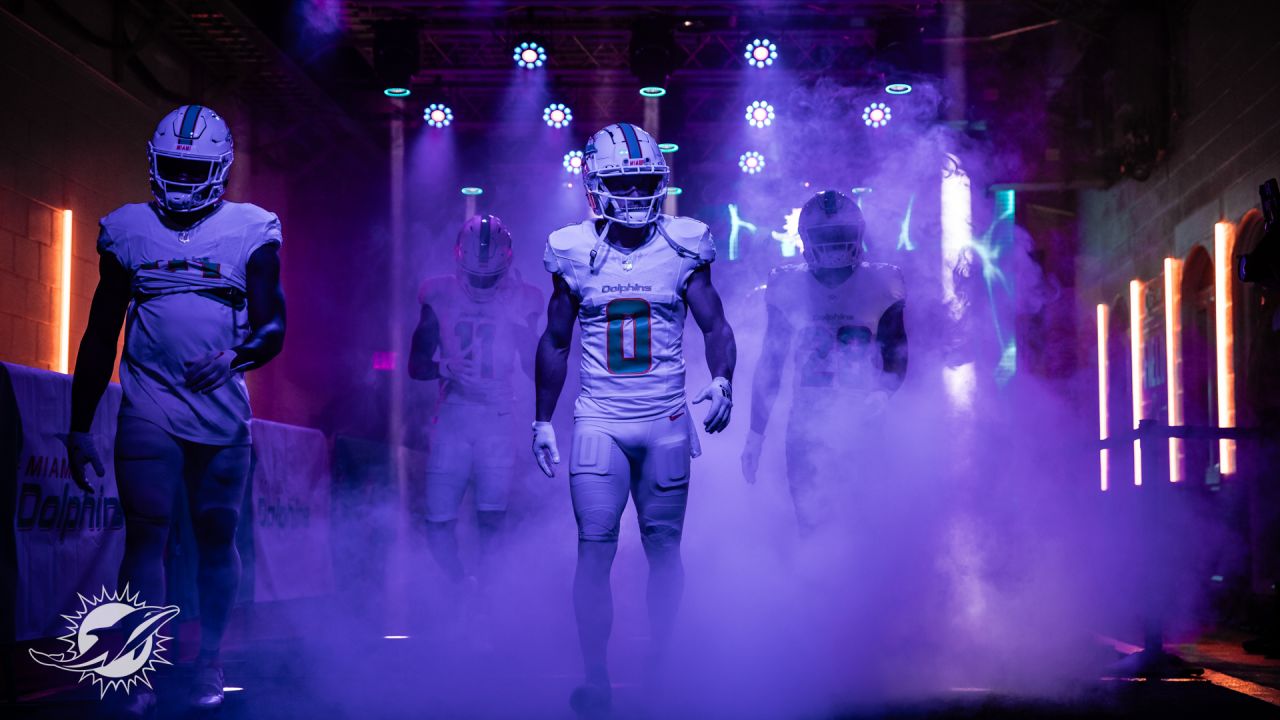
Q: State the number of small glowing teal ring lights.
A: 7